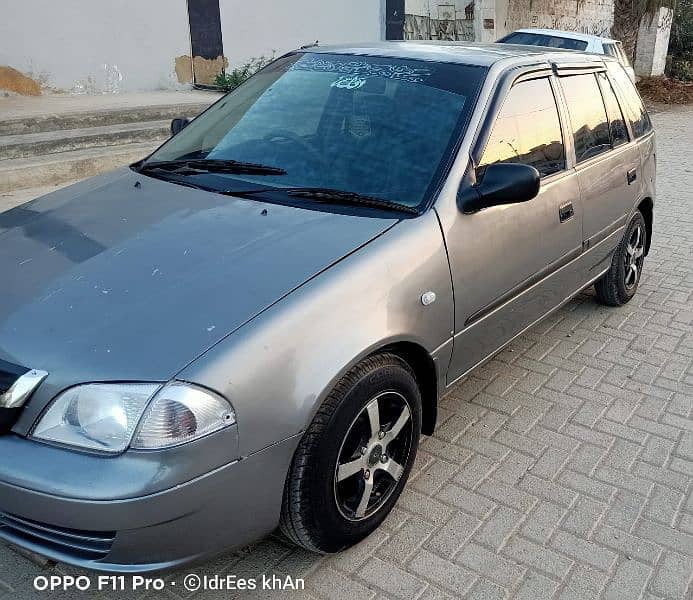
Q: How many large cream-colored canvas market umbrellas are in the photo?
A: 0